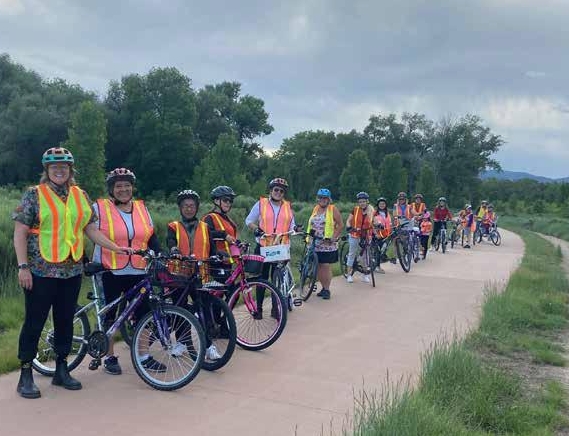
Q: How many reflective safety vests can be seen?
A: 14